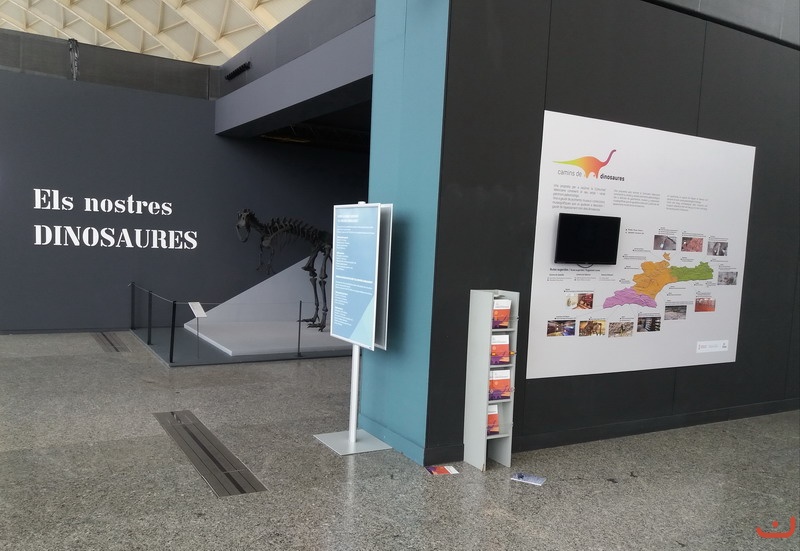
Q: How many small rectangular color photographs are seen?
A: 11